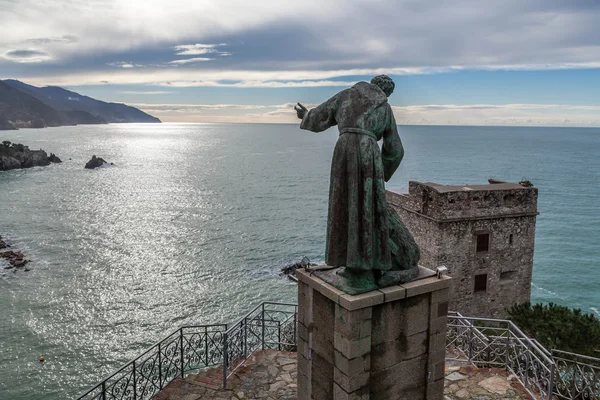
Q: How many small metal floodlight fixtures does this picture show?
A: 2